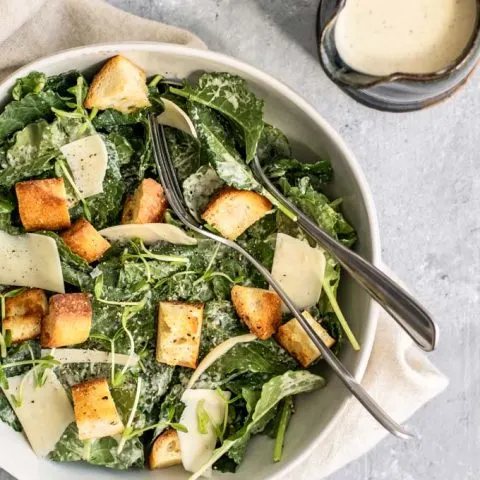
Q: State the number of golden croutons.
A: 12